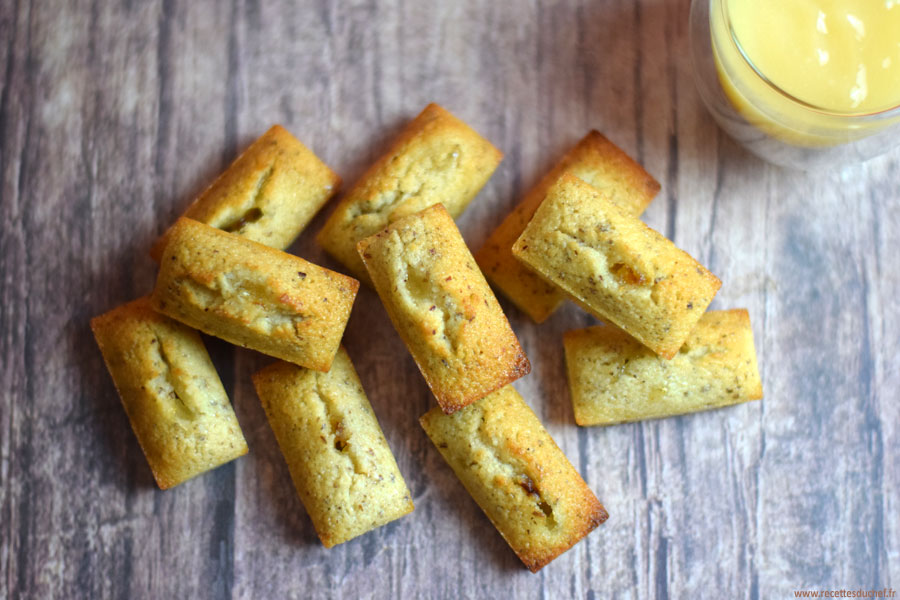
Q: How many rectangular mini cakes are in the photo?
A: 10